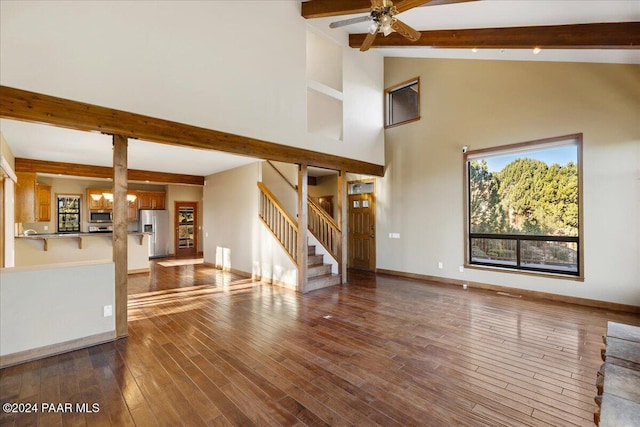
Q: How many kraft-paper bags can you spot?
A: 0